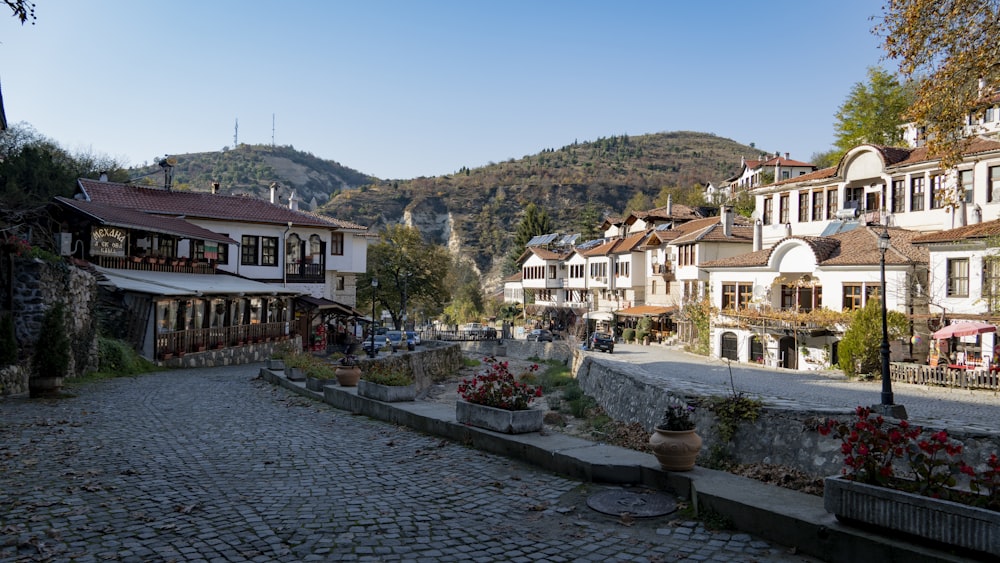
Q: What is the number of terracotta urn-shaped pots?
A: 2